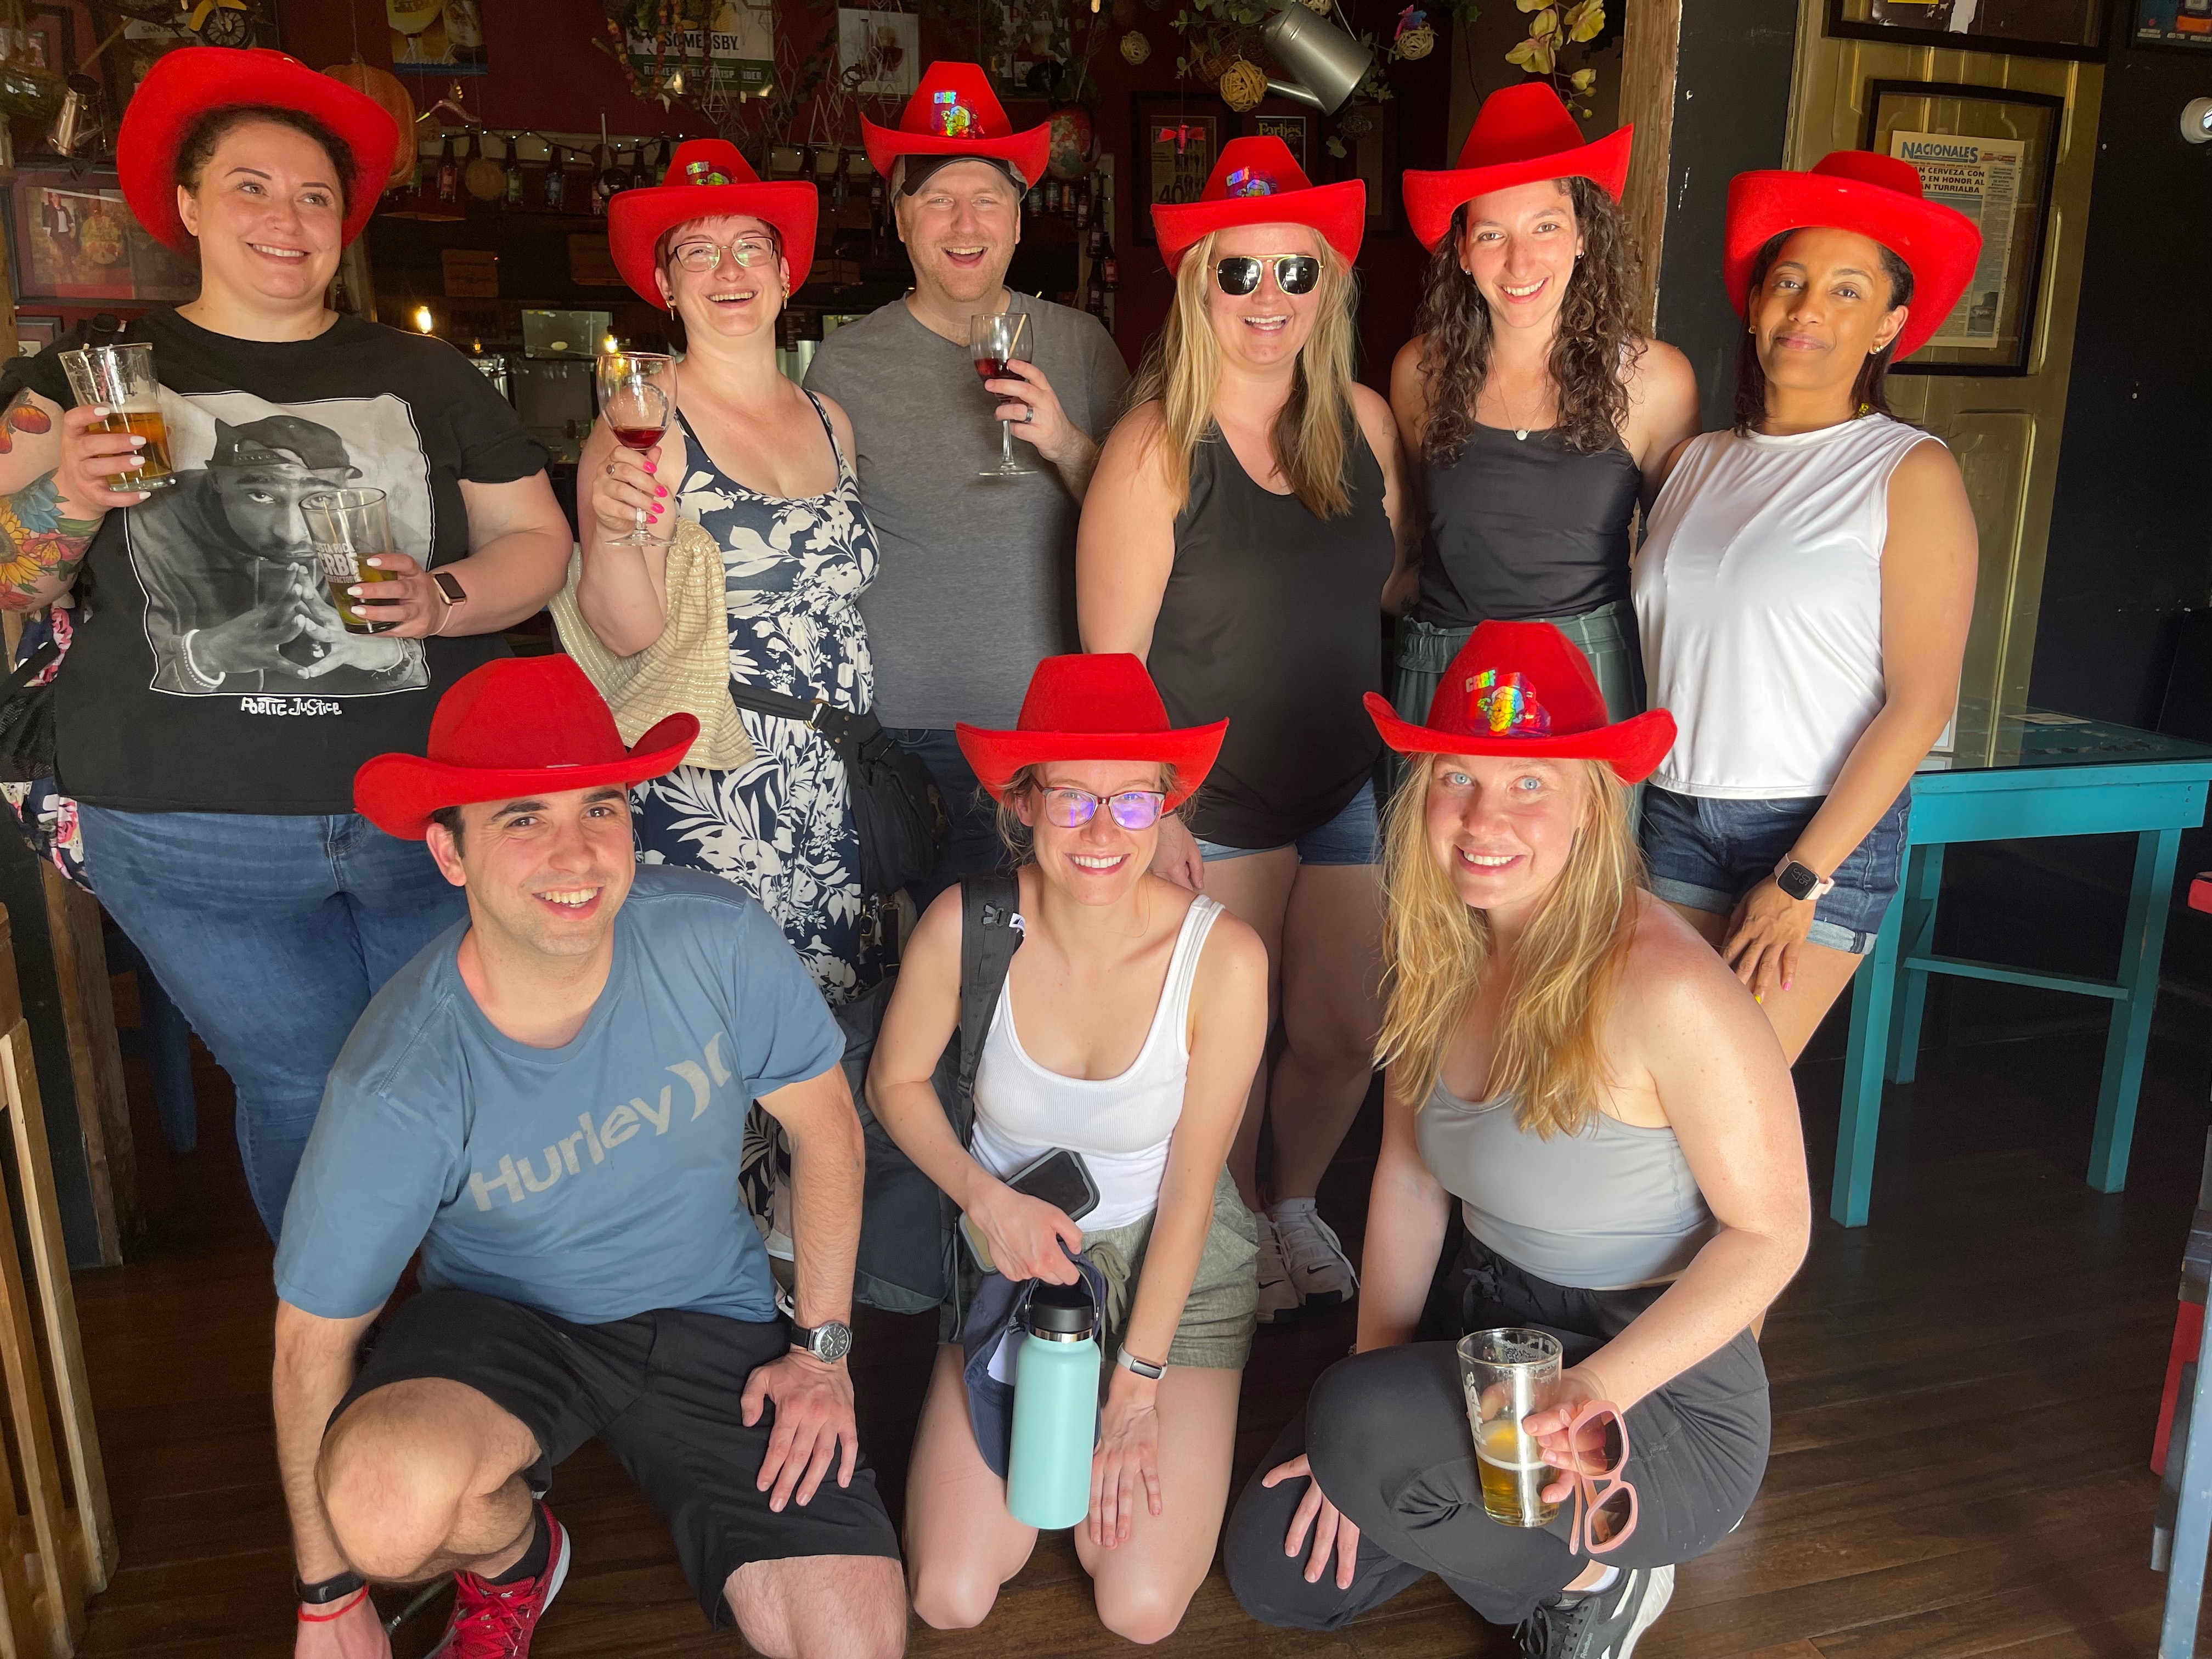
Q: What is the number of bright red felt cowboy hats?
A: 9